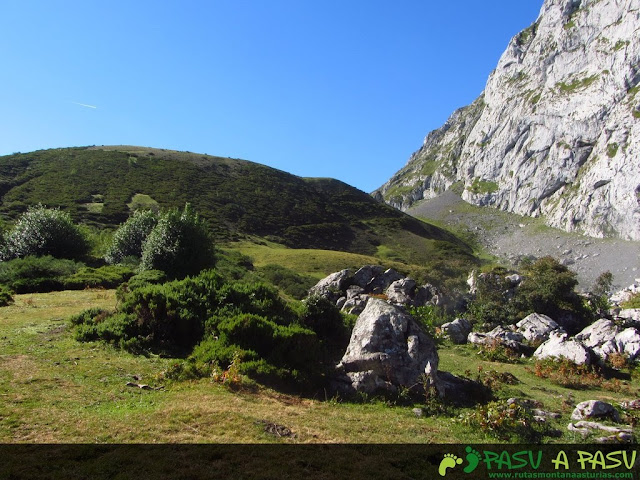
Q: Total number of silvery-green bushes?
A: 3